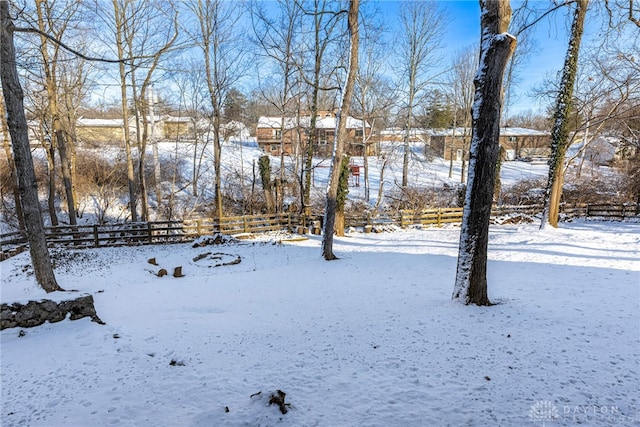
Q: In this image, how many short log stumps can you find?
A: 3